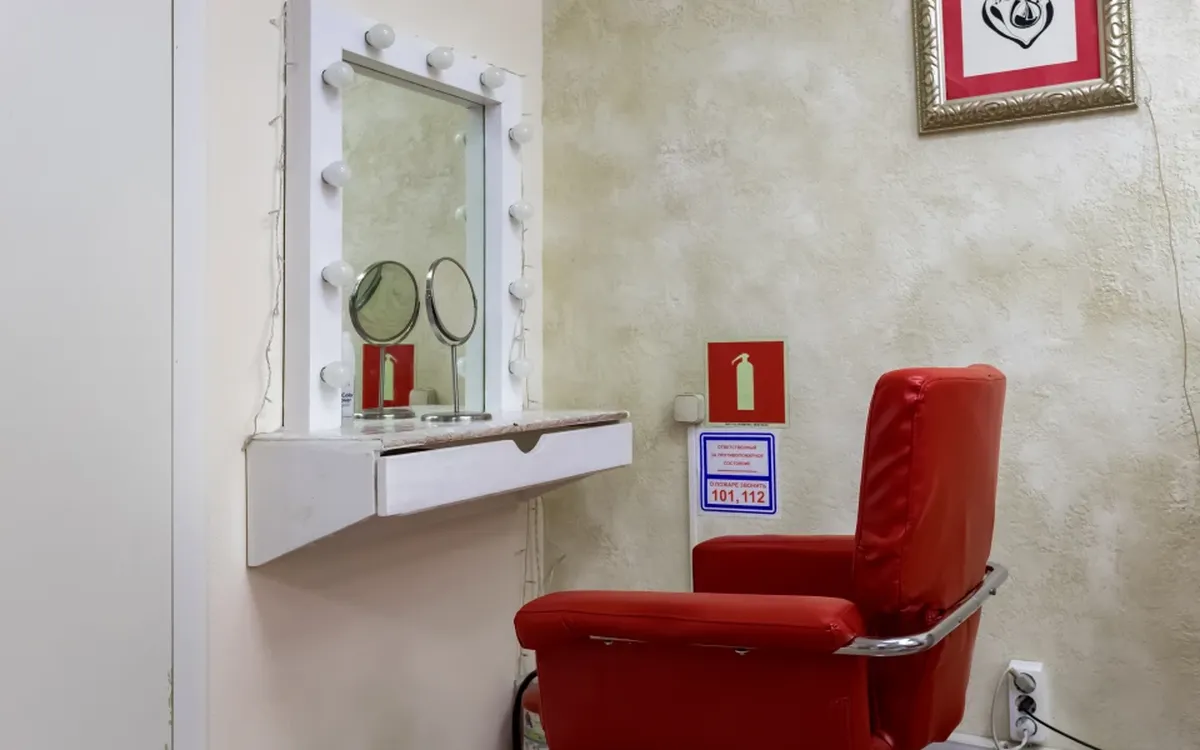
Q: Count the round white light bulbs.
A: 11